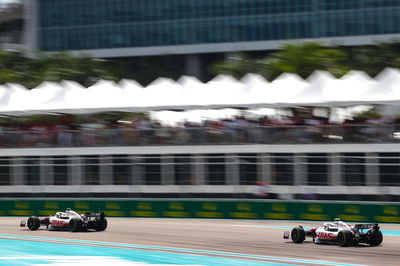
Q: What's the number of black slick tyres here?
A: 6